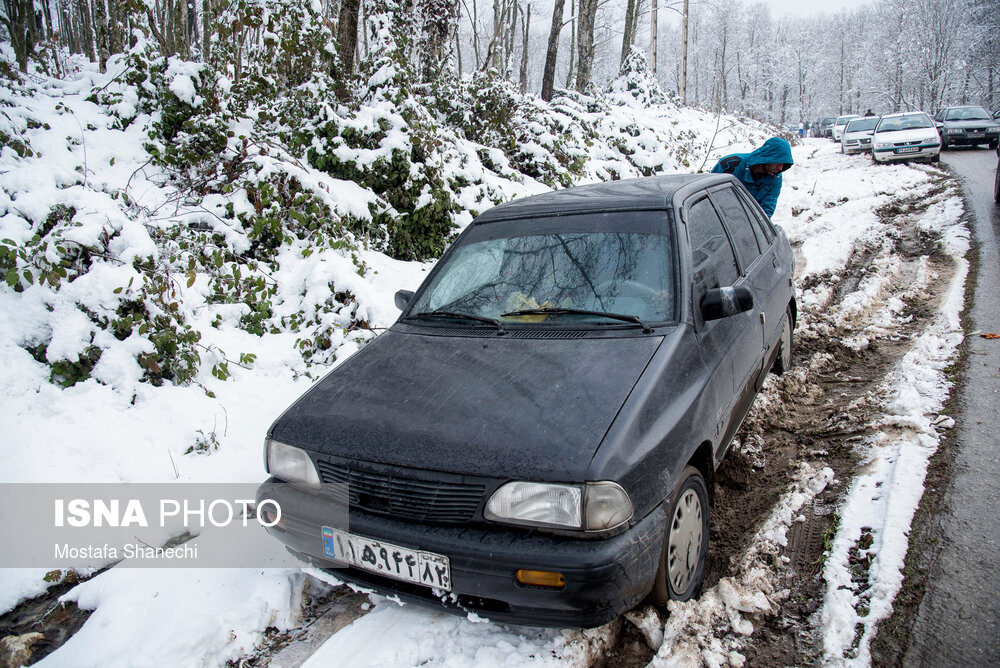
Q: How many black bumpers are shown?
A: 2